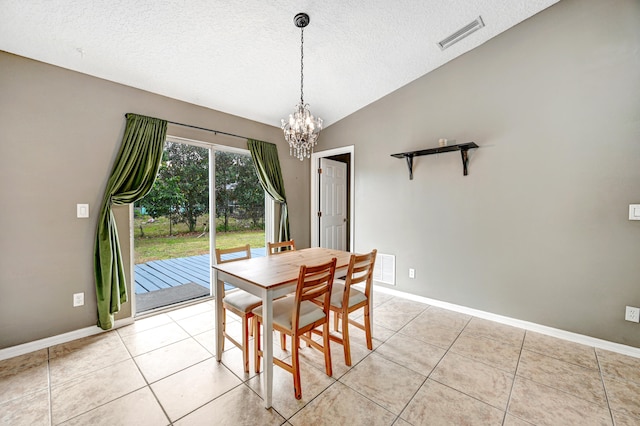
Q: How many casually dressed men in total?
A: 0